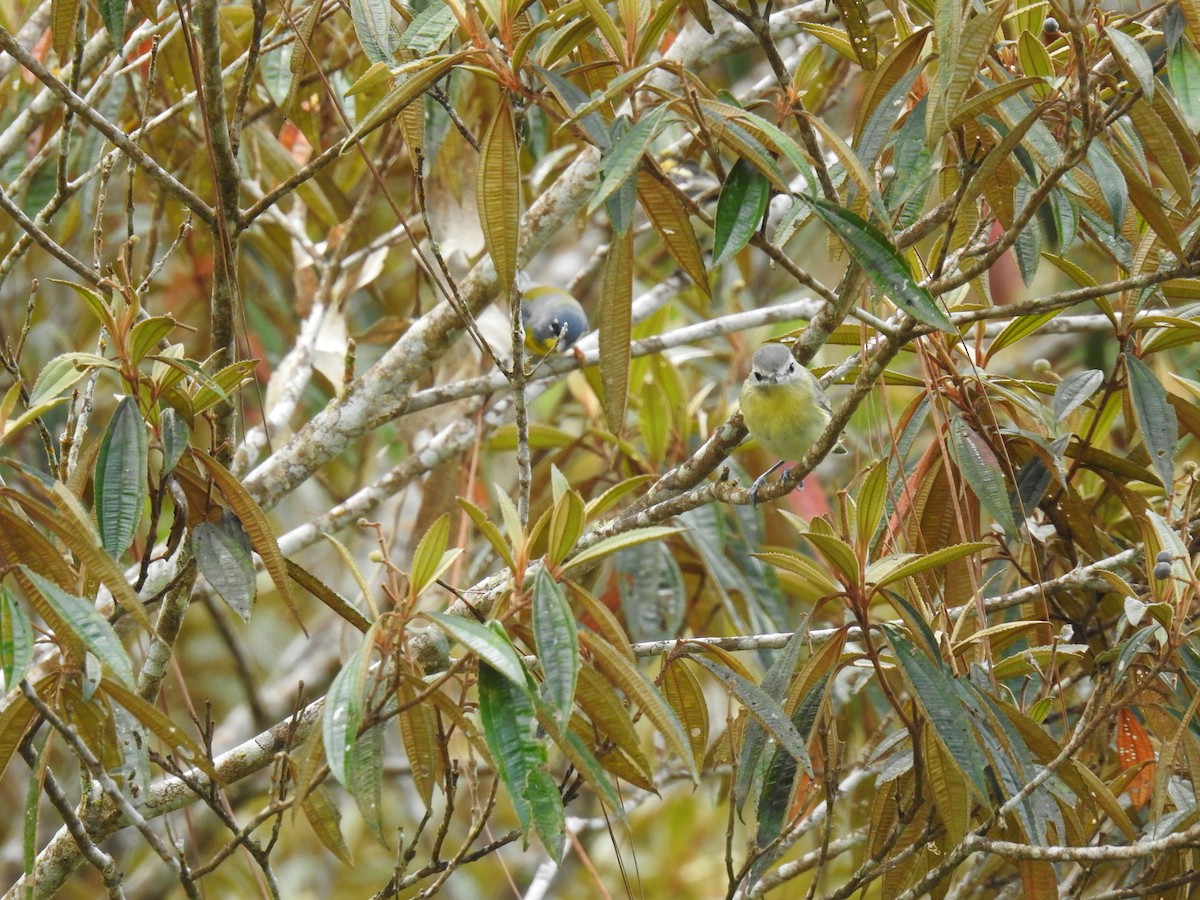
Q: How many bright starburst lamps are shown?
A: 0